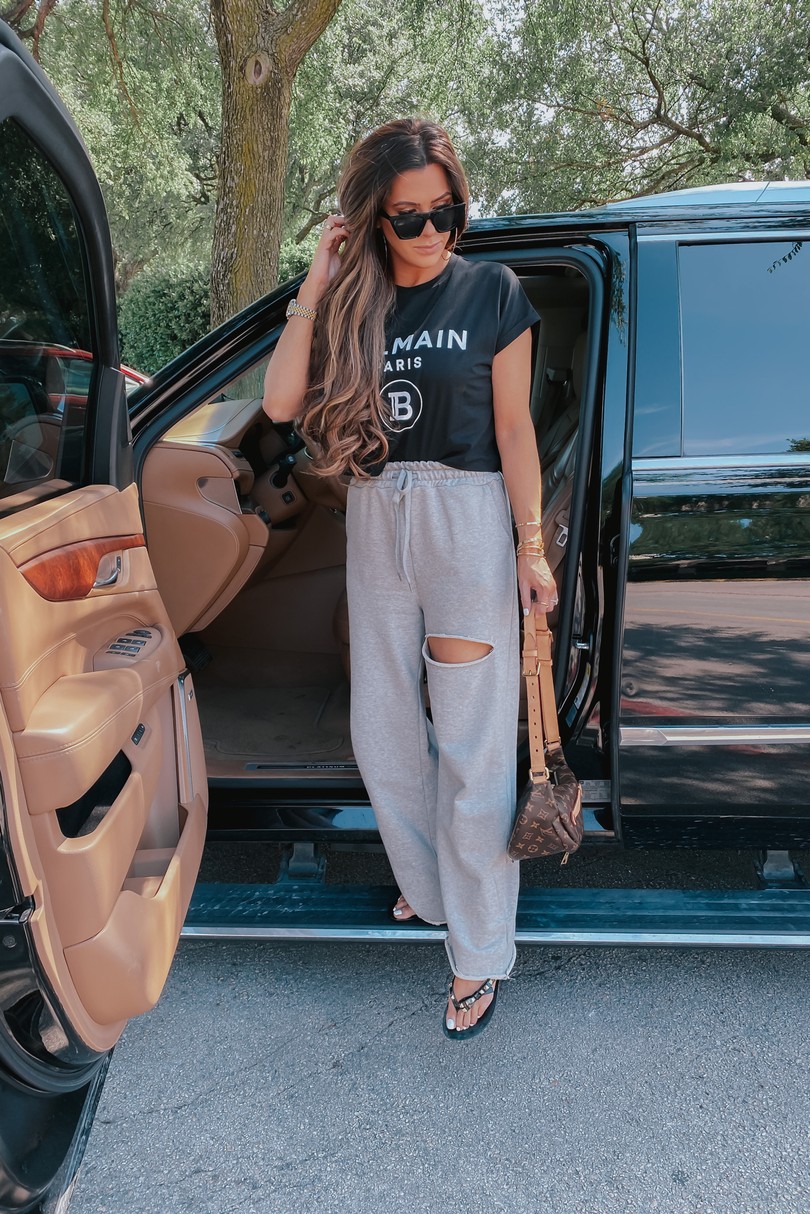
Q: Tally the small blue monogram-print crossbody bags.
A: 0